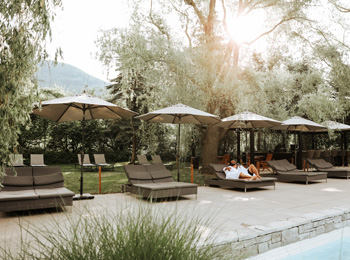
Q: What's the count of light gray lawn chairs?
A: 6